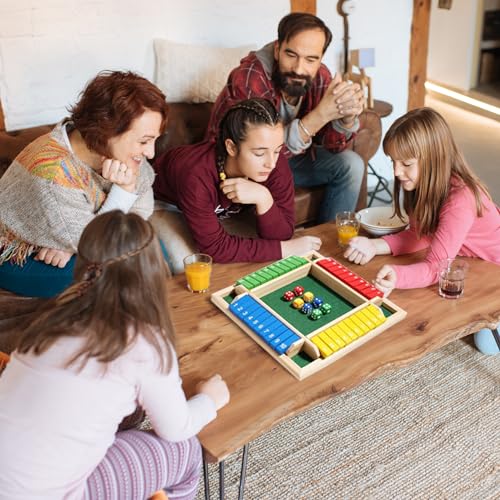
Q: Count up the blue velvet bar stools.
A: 0